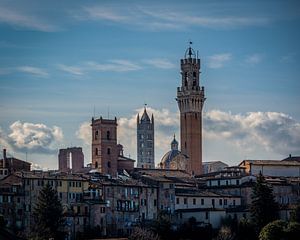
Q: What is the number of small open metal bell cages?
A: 1